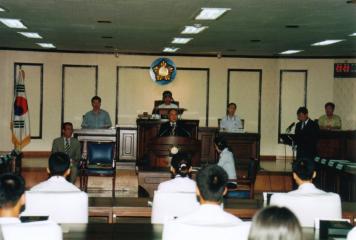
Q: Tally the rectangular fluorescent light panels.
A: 11